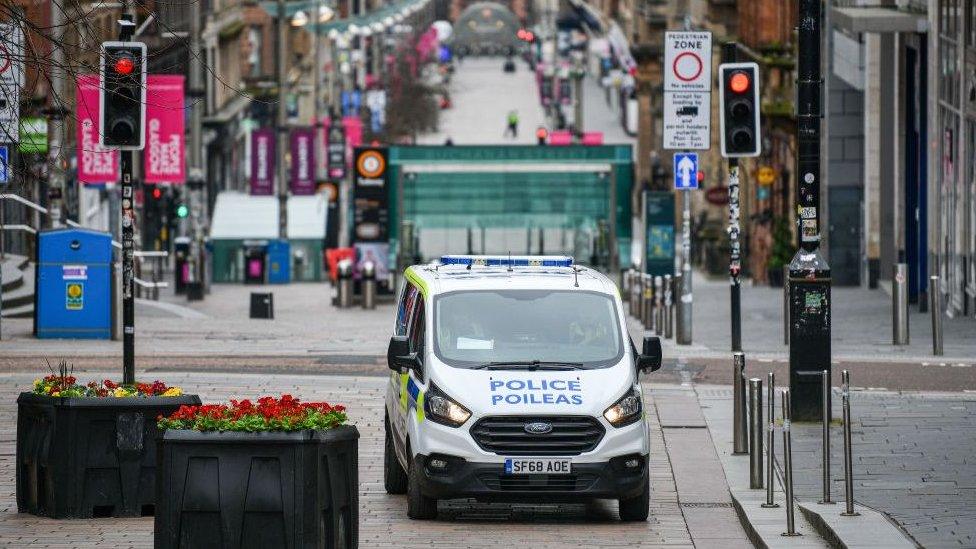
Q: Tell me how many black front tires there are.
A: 2